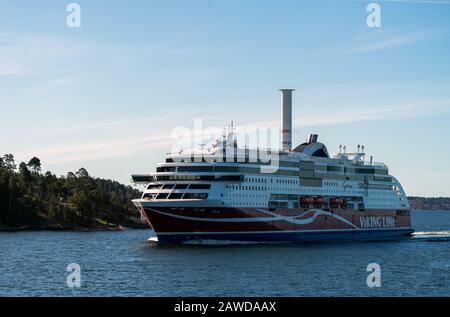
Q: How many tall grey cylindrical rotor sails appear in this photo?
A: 1